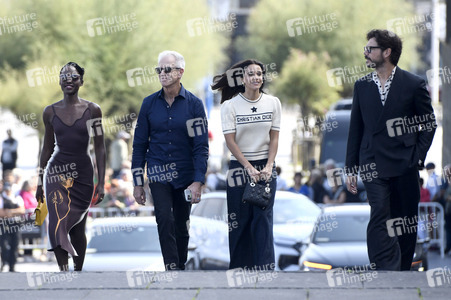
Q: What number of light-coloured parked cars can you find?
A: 3